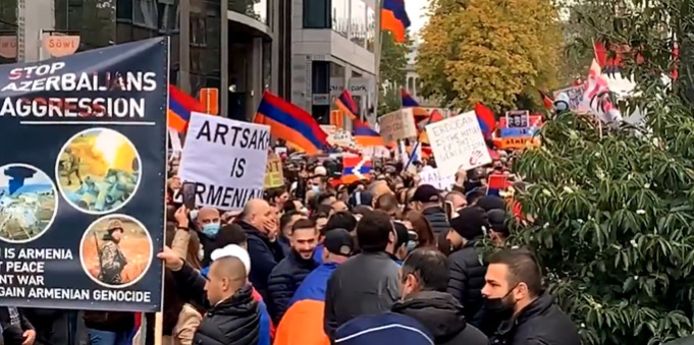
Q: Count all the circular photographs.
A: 3